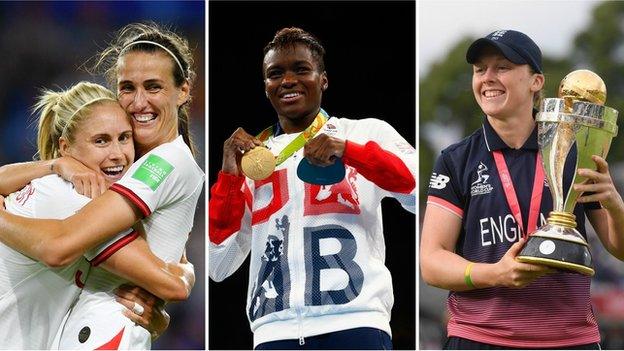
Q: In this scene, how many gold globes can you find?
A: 1